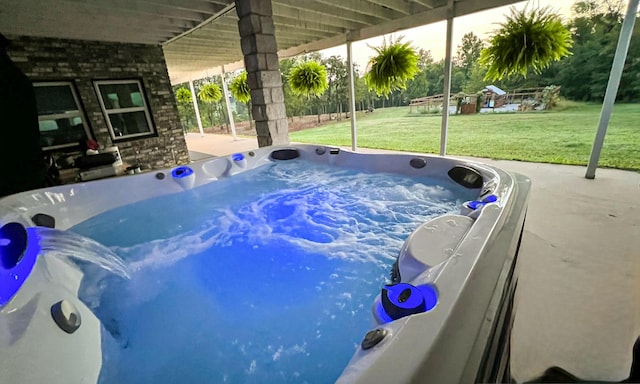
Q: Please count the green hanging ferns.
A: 6